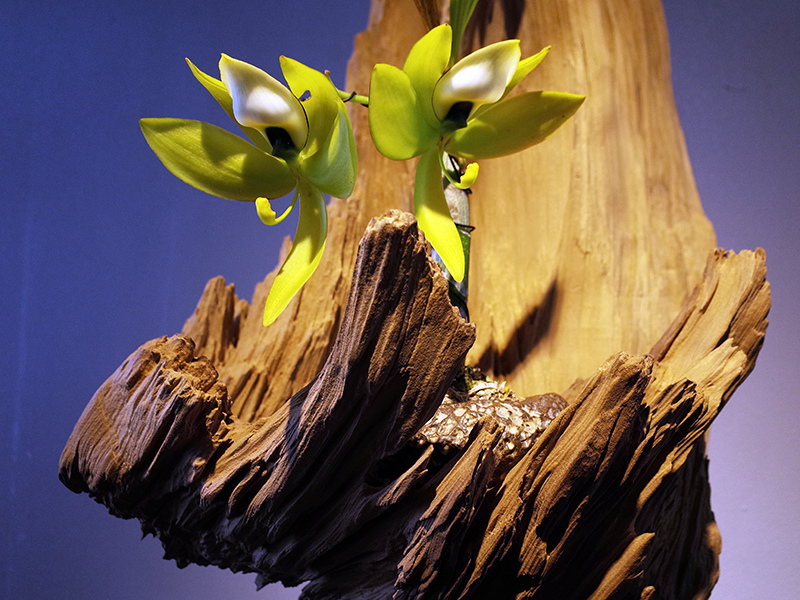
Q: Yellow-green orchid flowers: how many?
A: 2